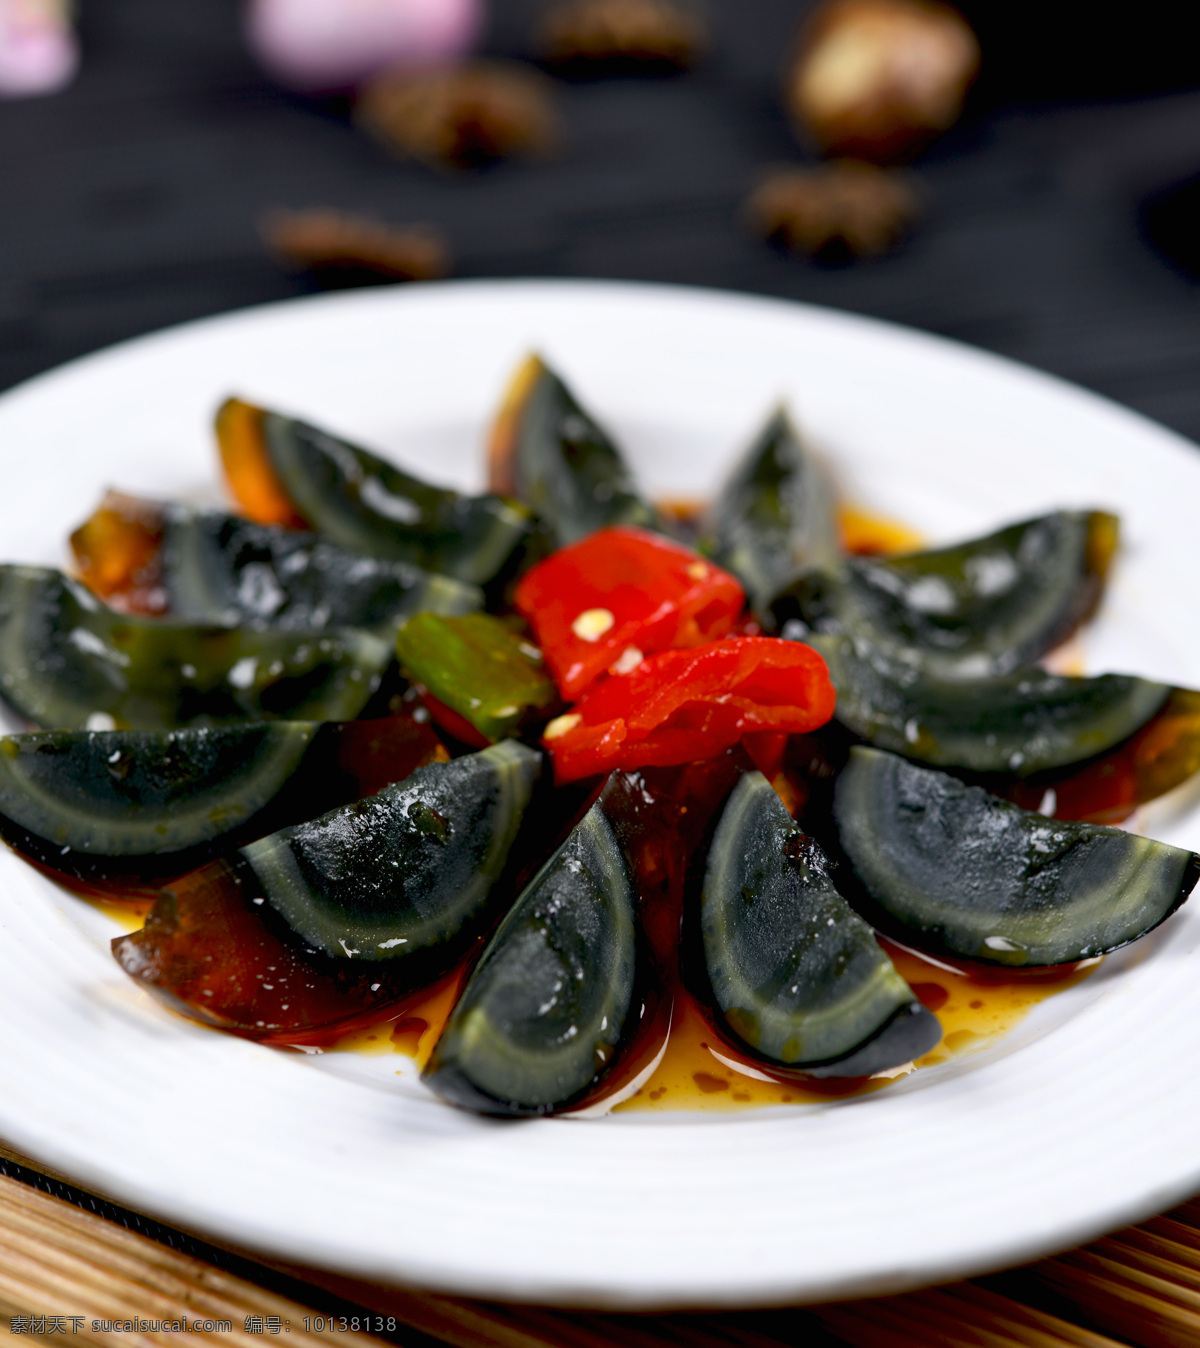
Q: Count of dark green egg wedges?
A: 12